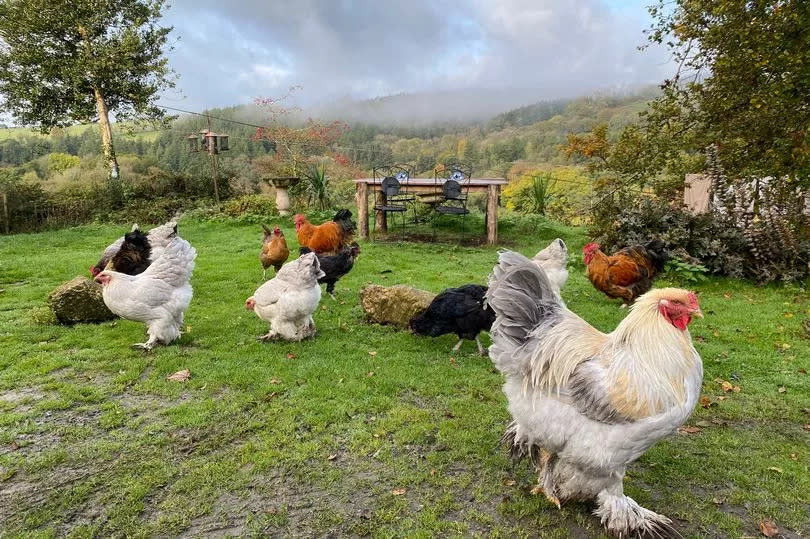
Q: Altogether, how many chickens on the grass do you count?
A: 11